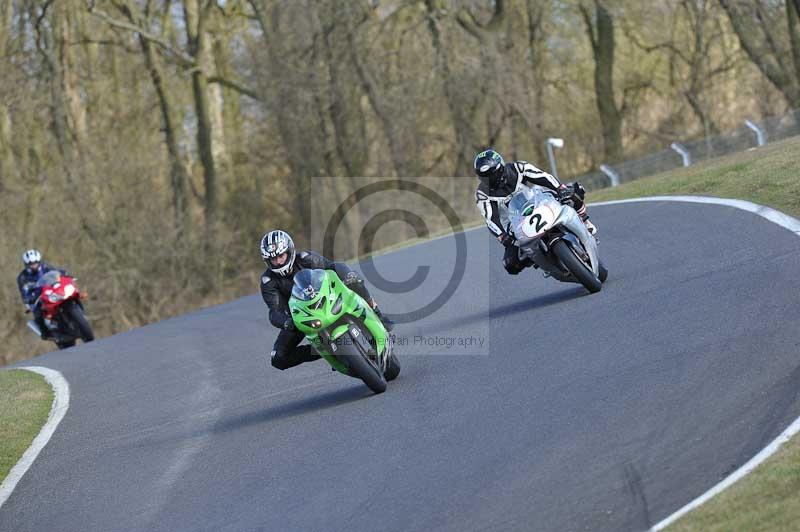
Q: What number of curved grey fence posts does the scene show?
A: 3